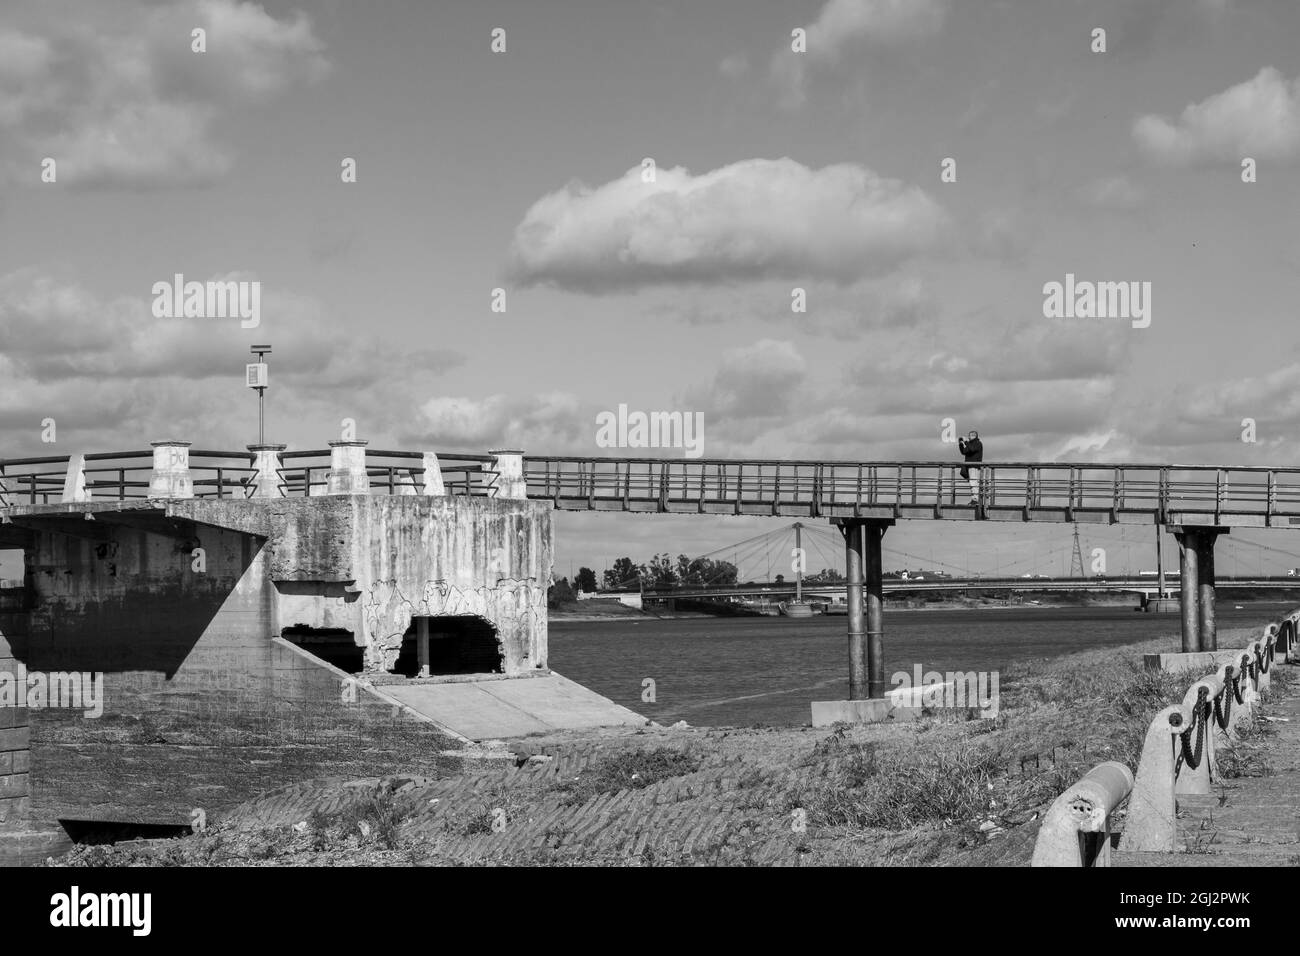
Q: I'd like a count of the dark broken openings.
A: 2